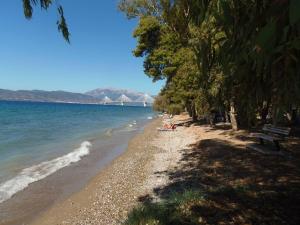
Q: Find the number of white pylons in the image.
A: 3